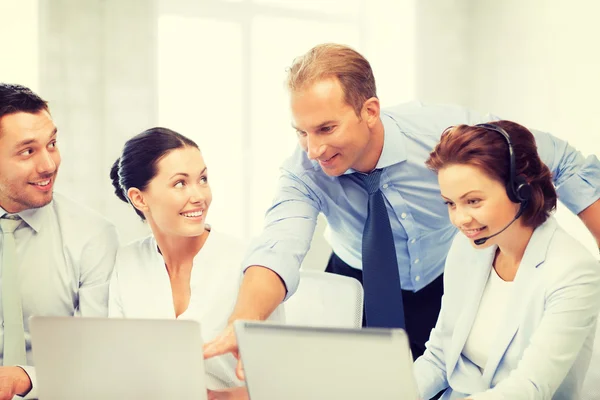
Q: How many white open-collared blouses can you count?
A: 1